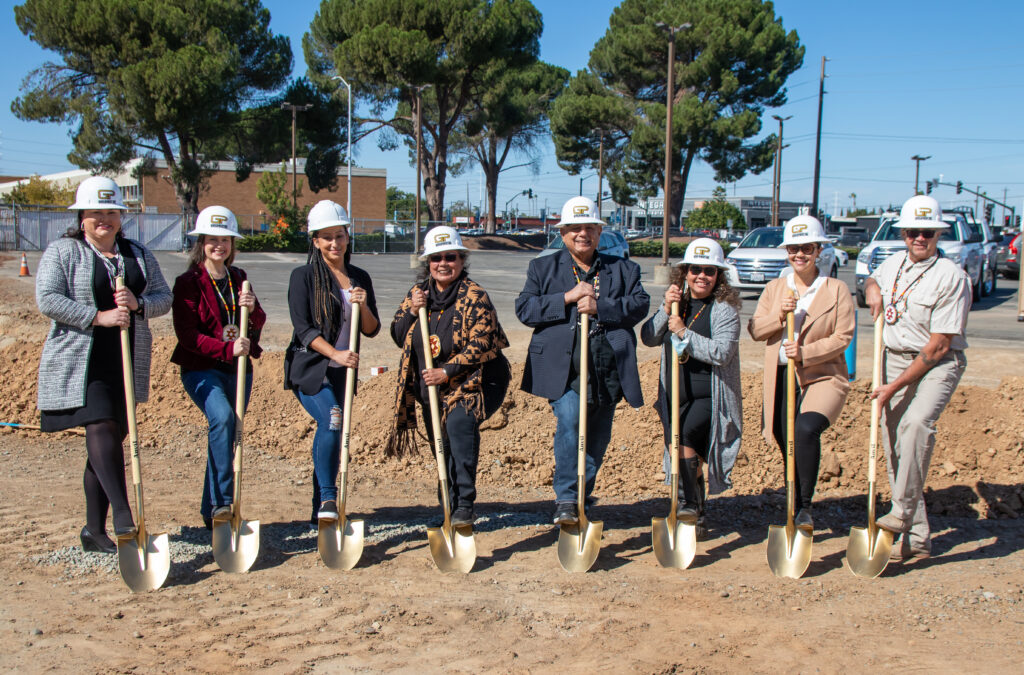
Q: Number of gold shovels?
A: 8